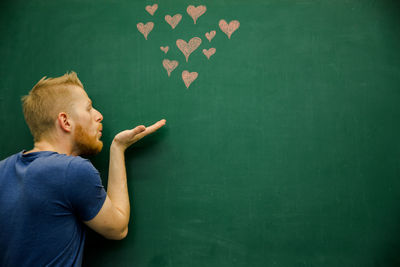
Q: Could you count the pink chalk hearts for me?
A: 11